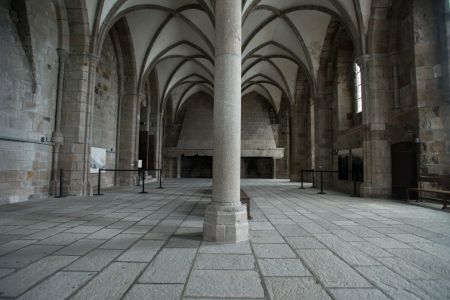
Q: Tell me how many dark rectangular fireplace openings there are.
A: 2